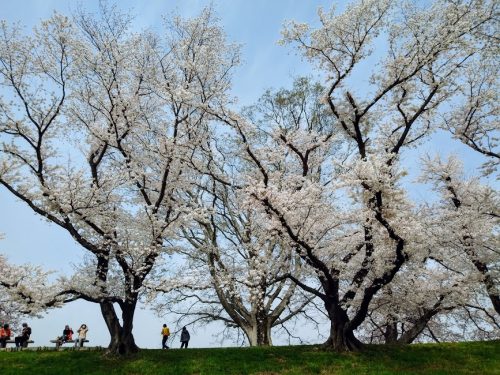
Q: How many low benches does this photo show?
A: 2